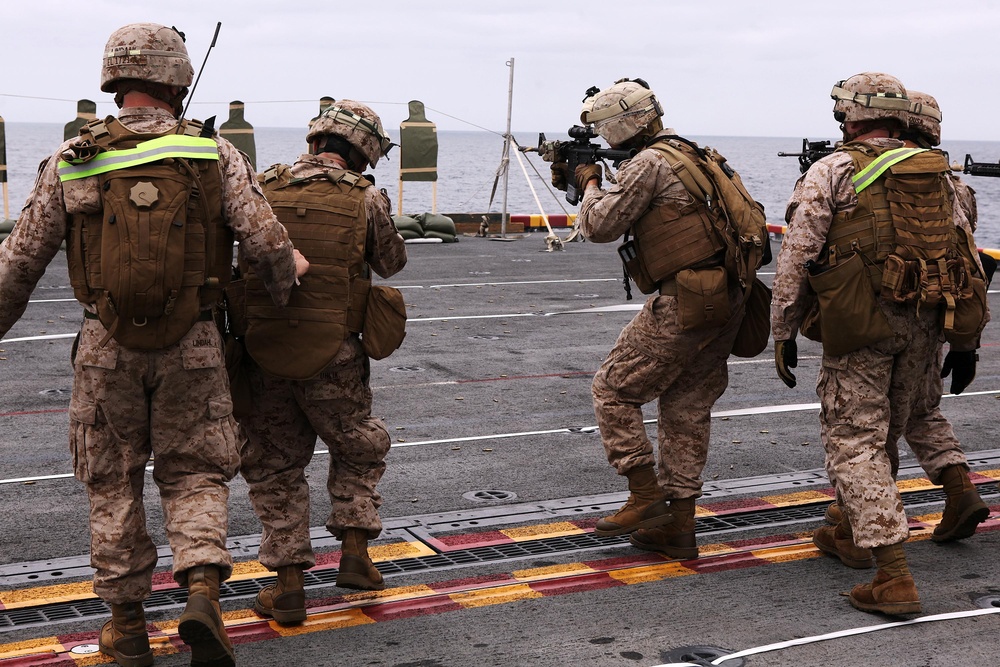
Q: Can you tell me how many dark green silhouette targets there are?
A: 5